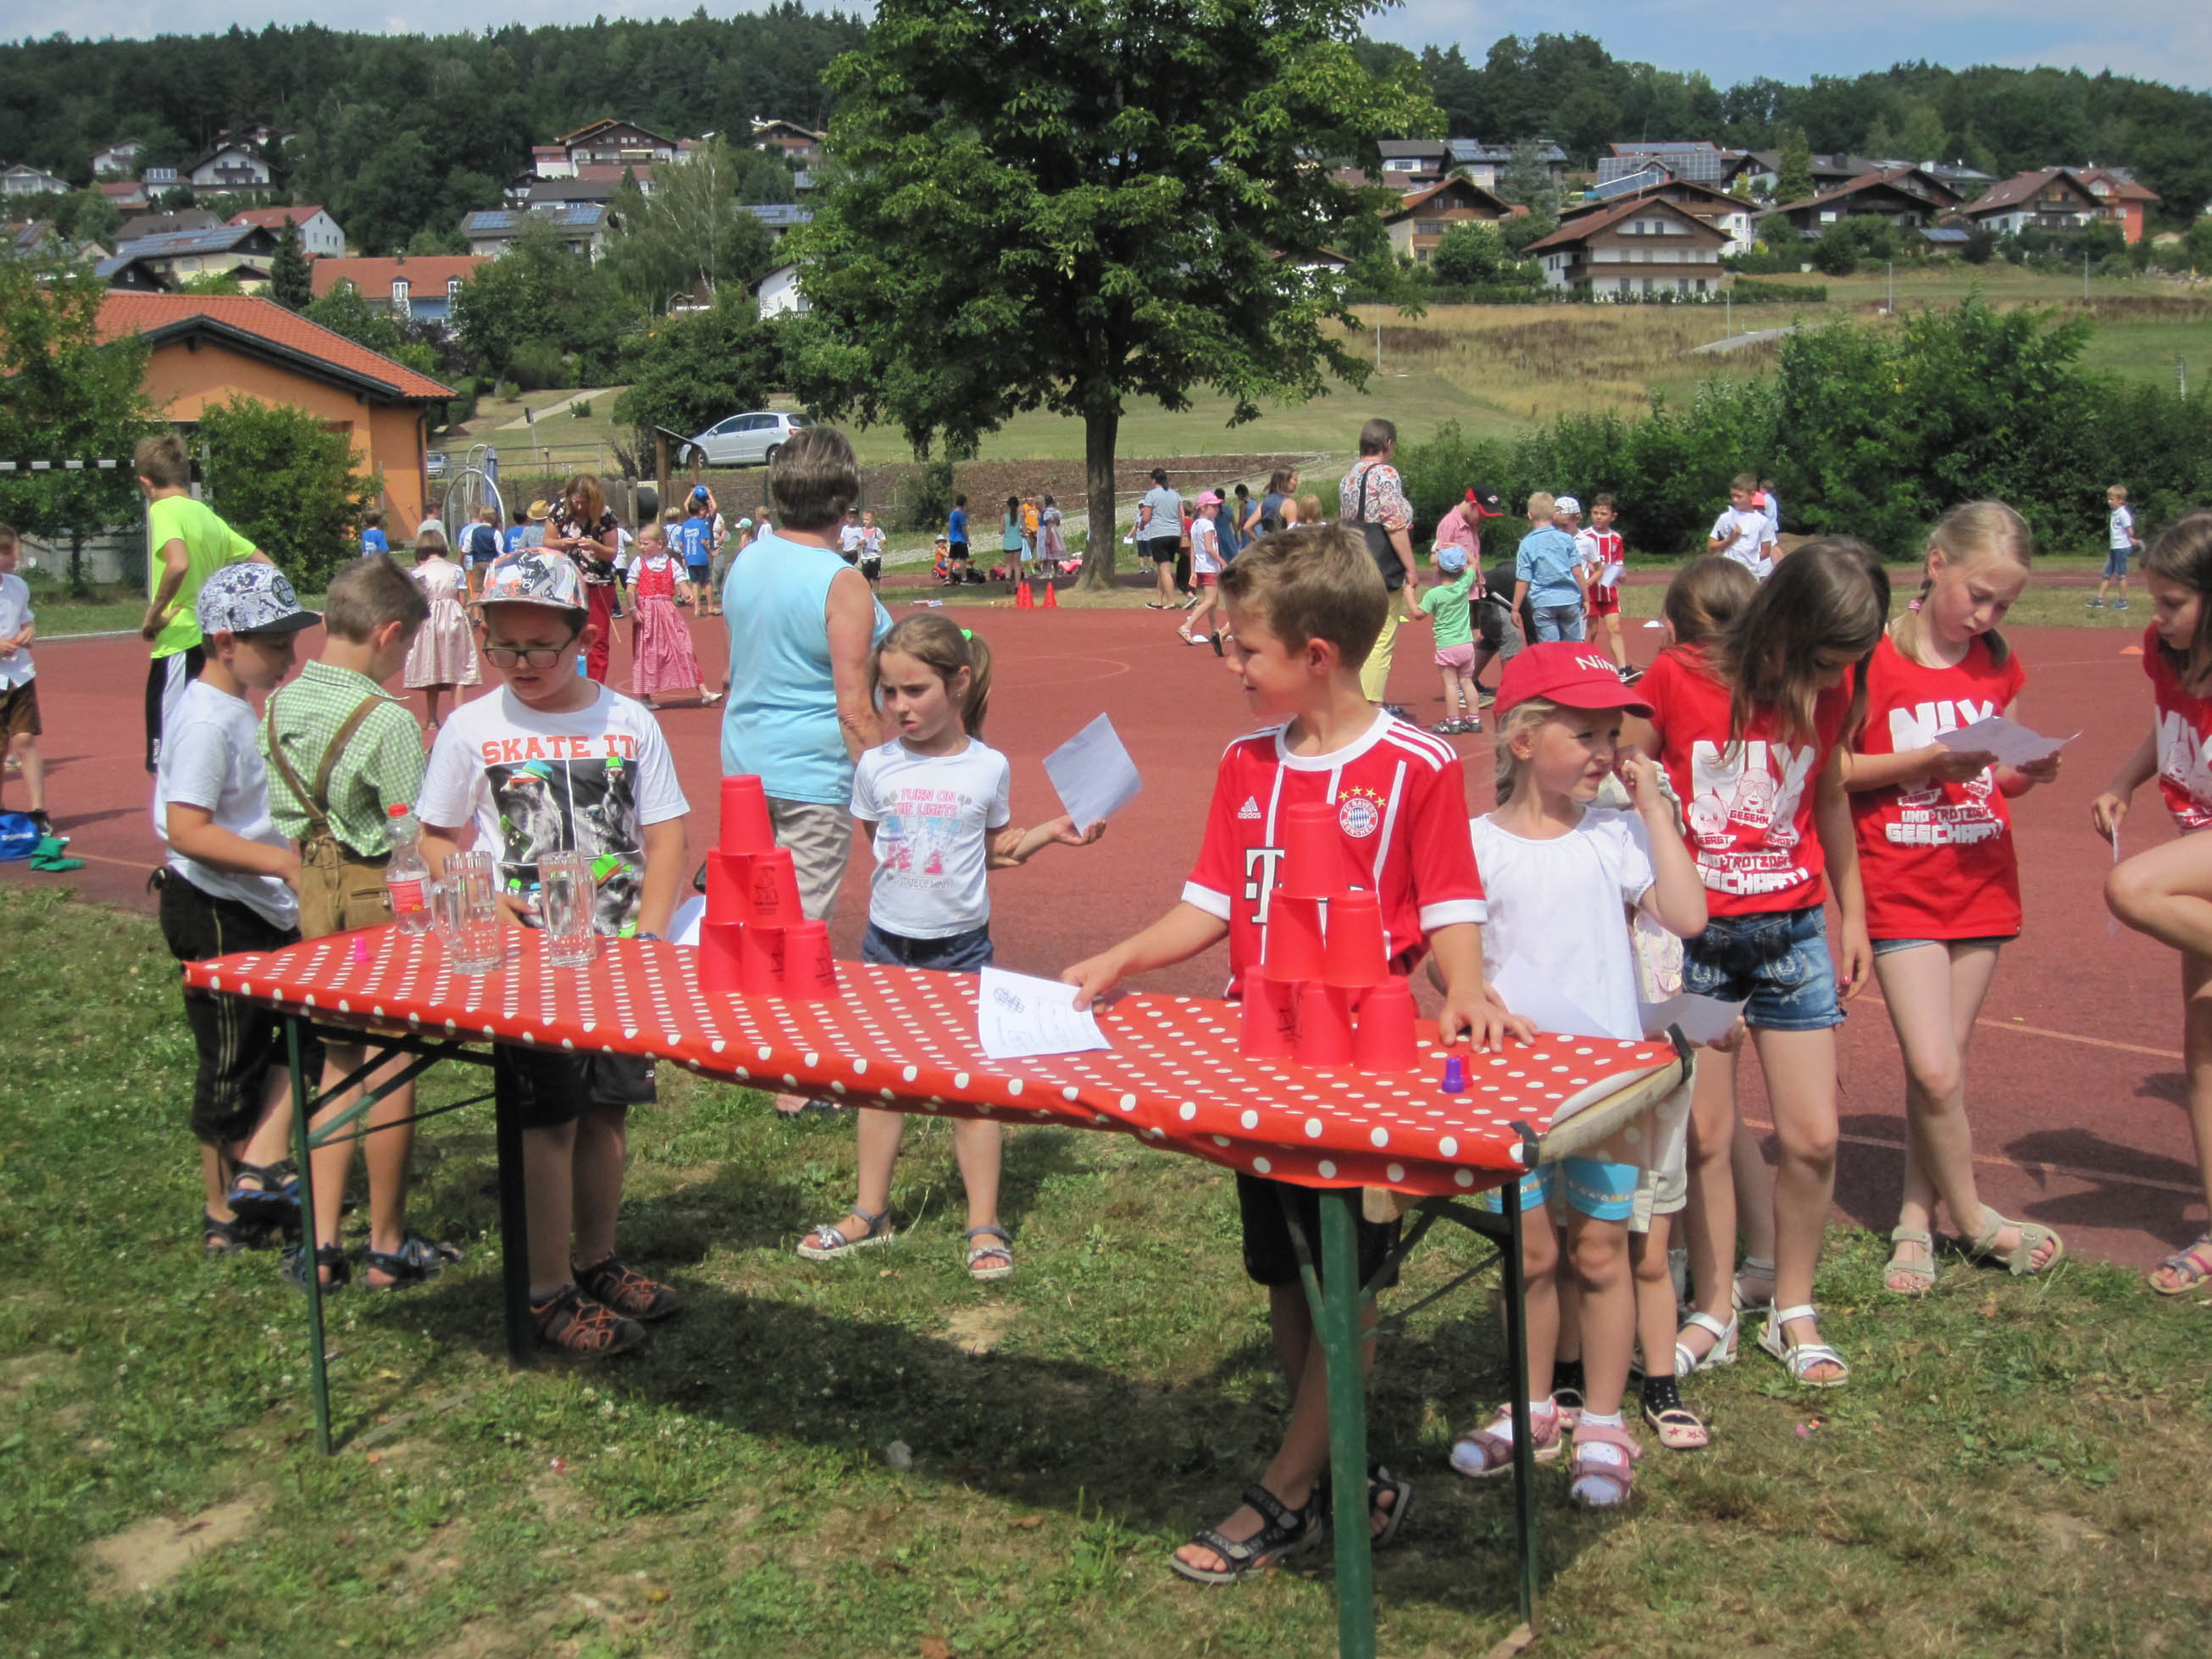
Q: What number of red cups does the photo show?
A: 12